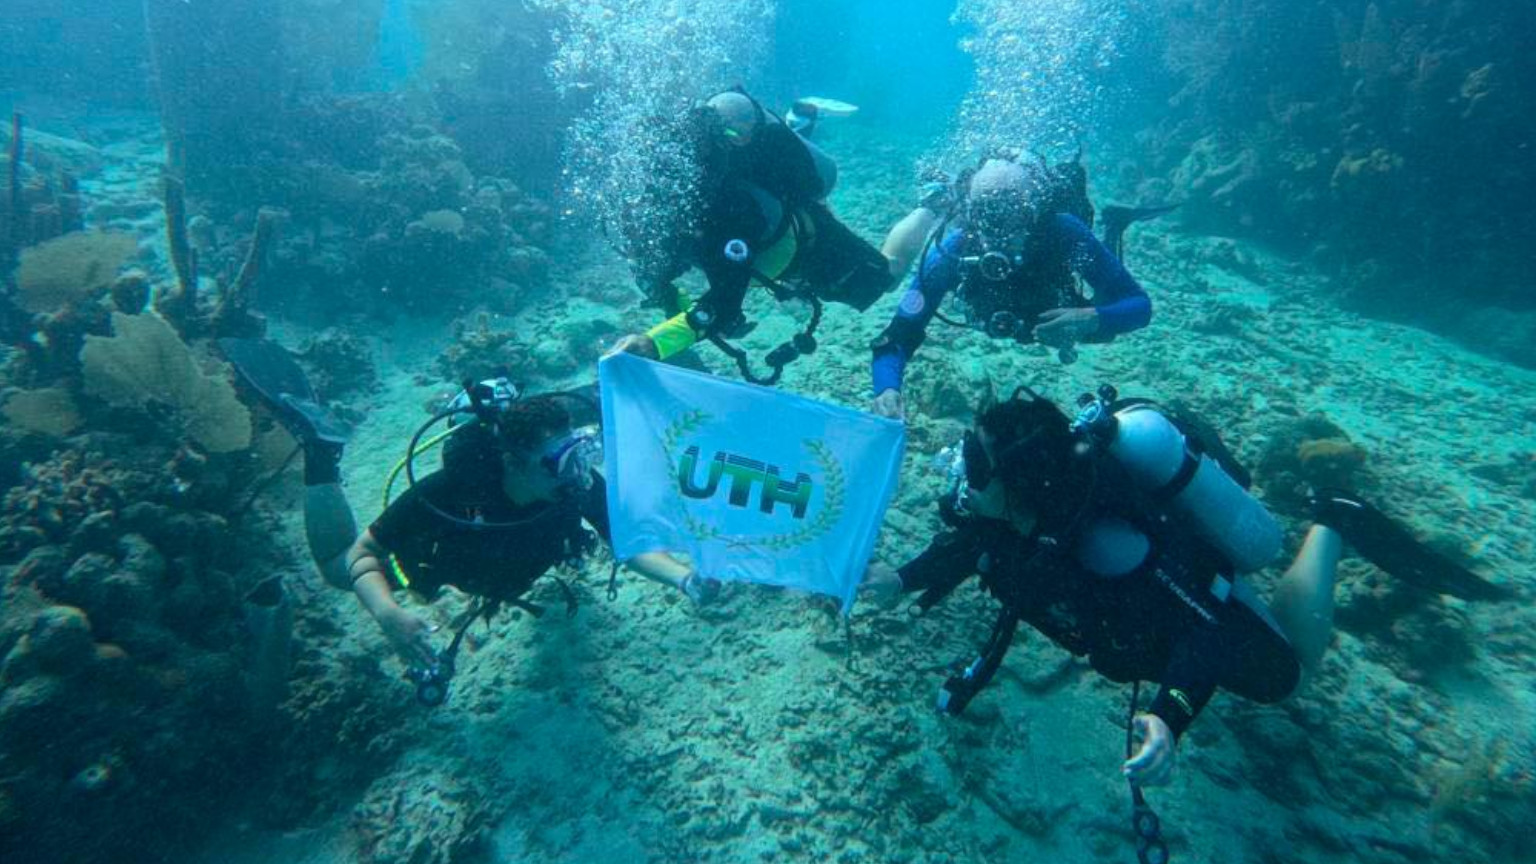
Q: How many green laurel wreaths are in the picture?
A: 1